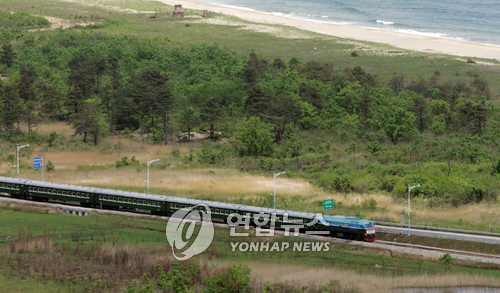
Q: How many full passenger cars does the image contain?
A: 4